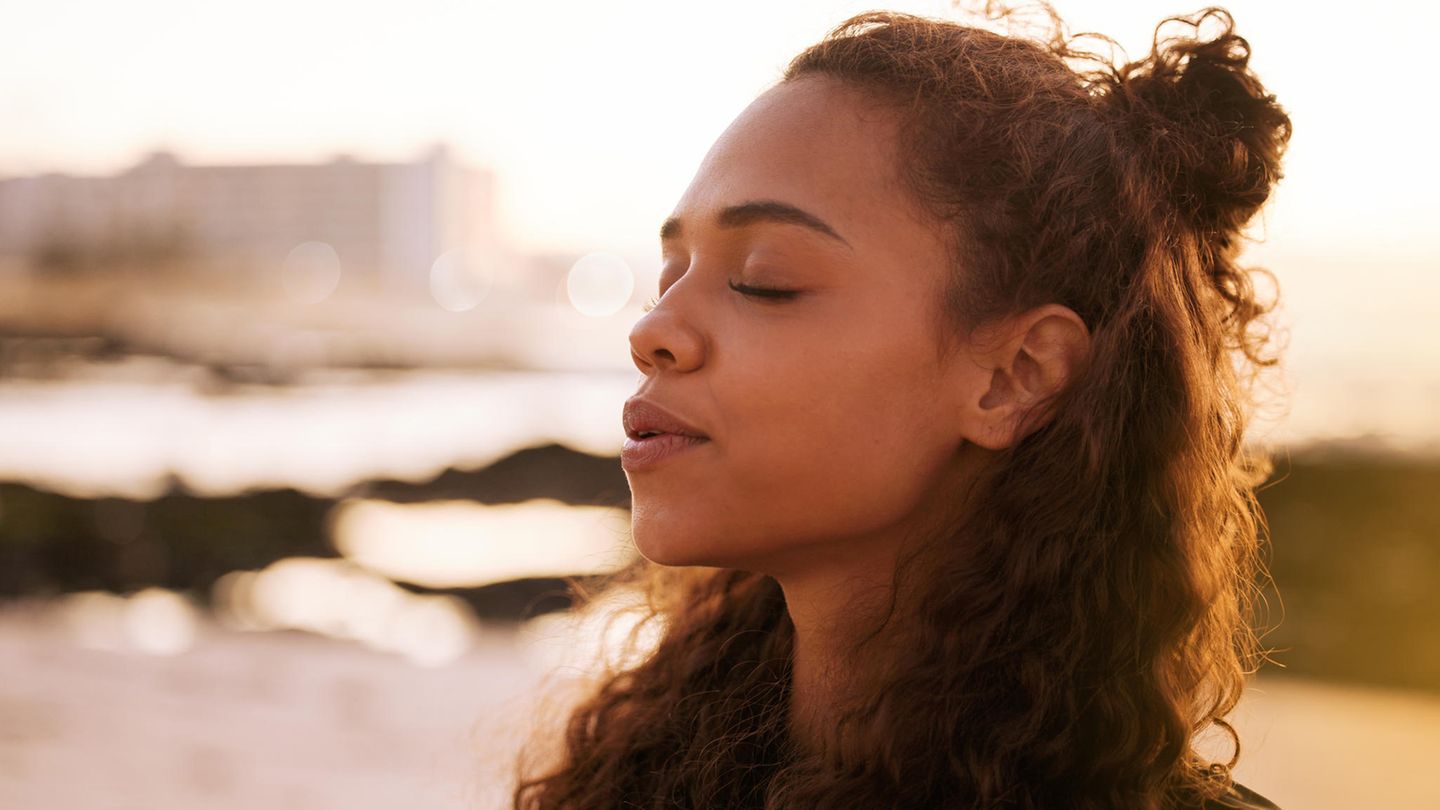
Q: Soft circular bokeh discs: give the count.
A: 3